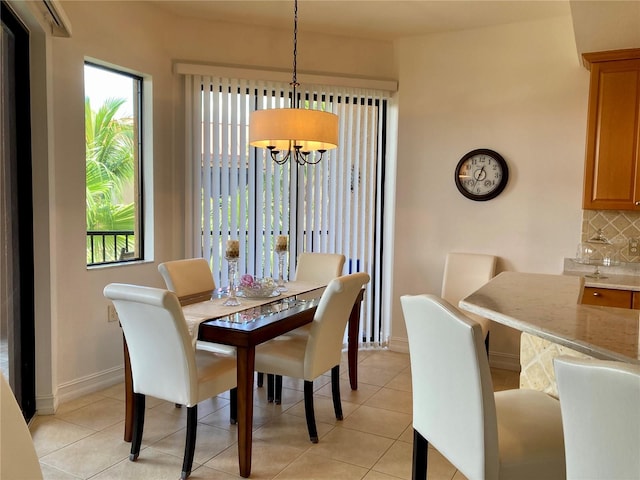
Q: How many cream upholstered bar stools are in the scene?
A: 3